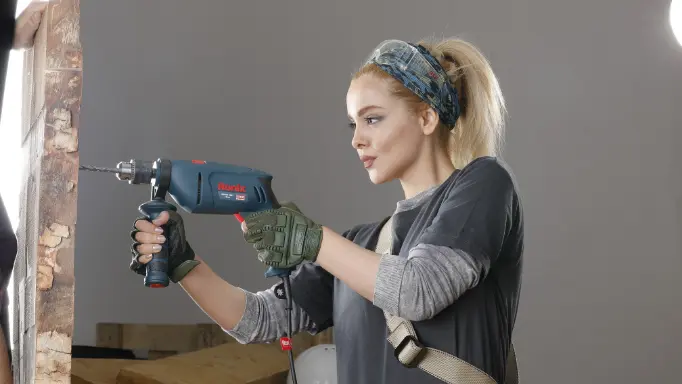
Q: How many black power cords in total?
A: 1